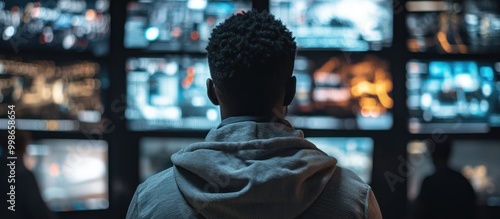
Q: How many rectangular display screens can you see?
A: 12